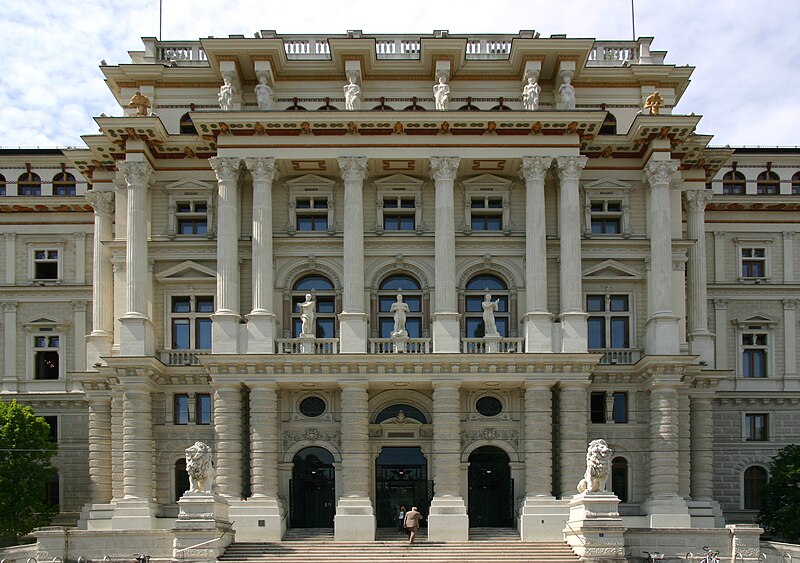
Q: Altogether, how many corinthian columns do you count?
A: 10